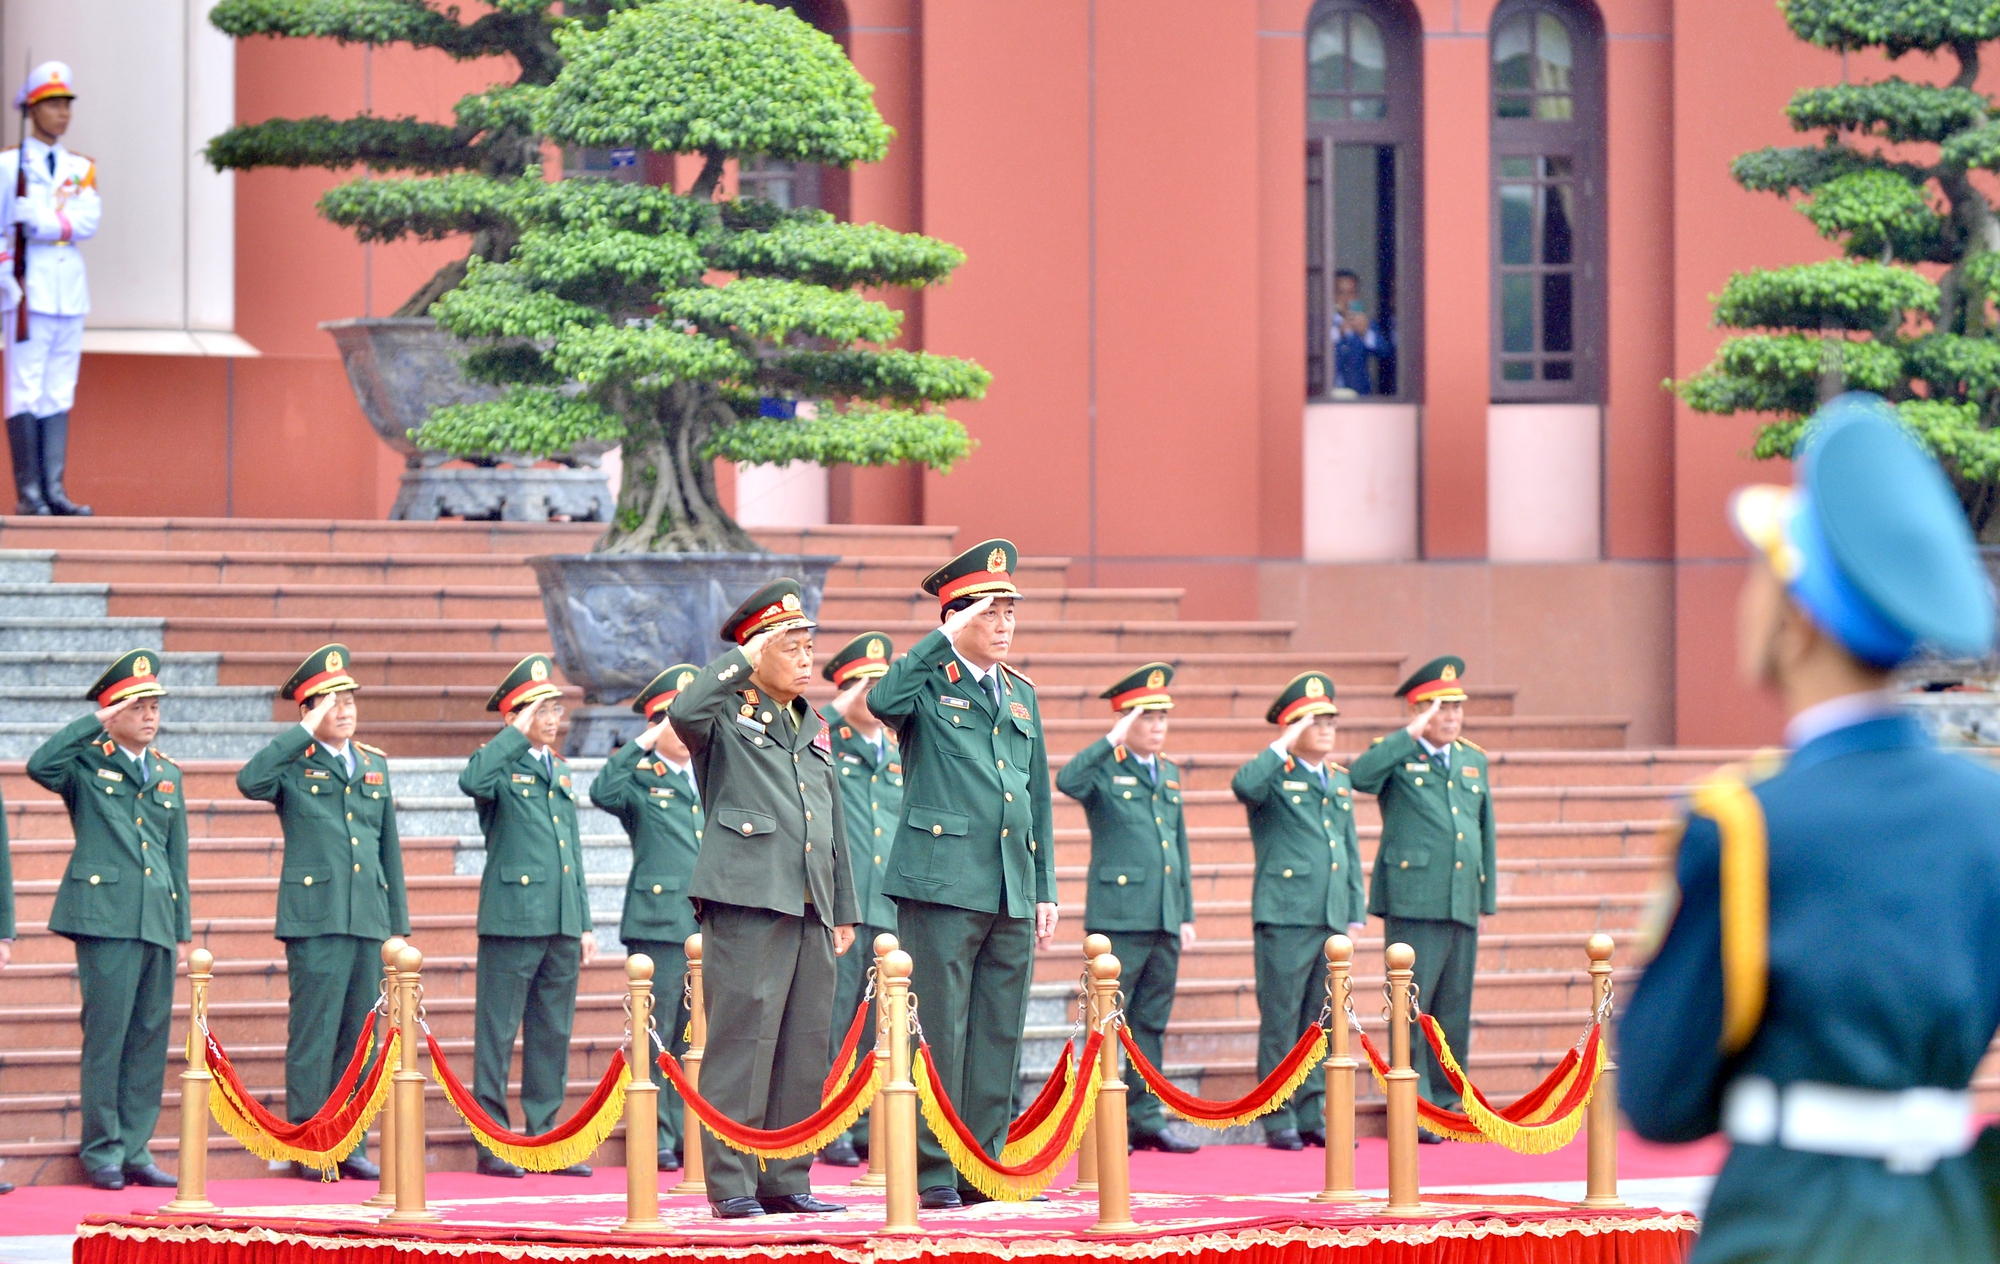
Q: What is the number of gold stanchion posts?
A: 12